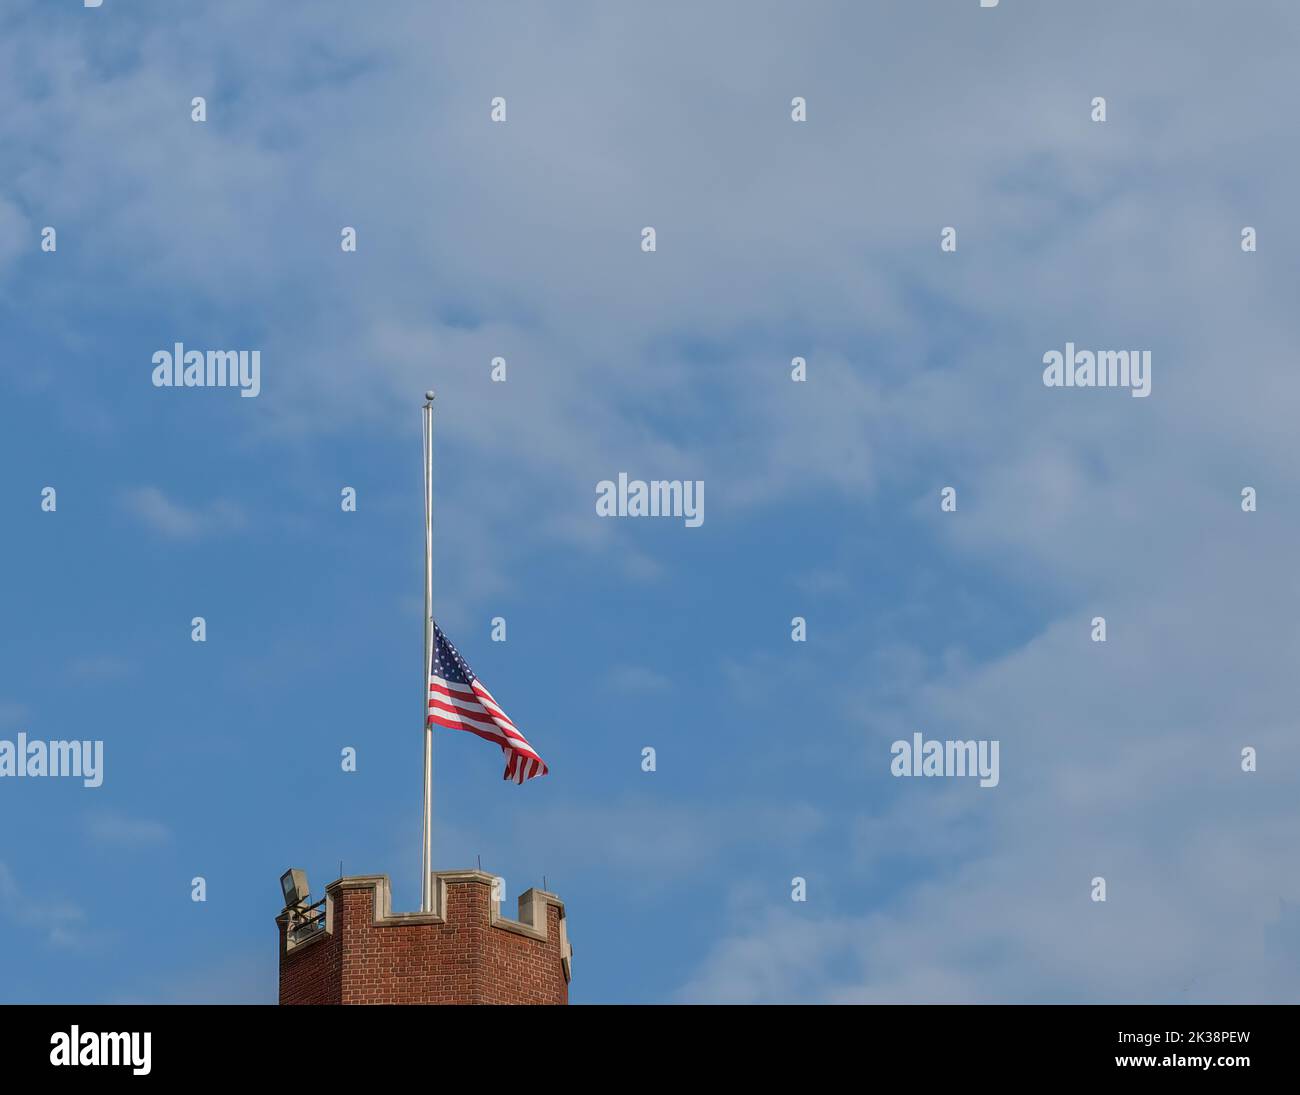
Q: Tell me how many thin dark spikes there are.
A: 3